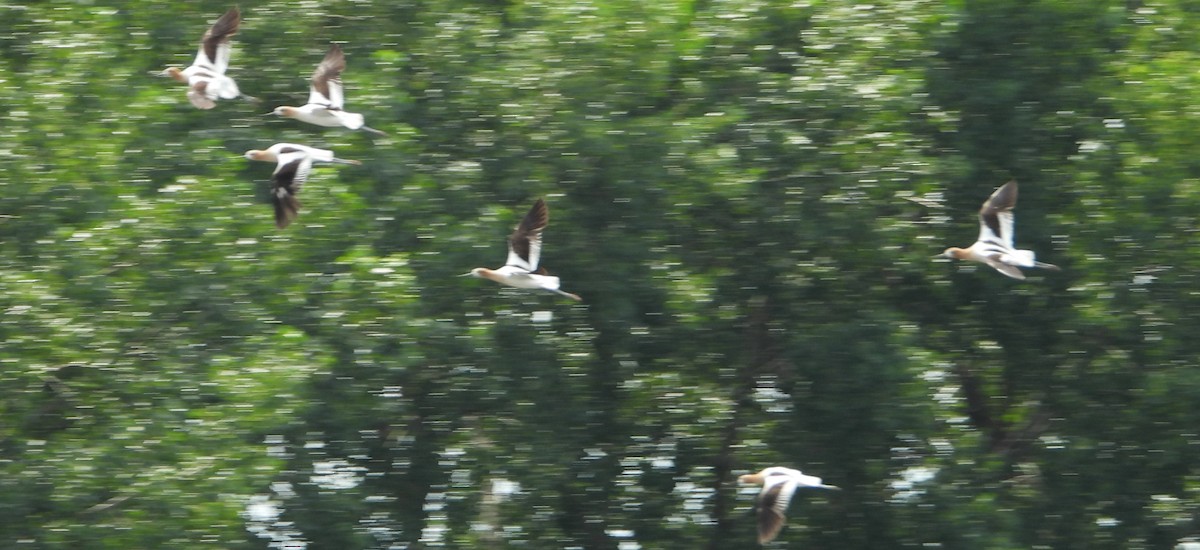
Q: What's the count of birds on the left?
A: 3